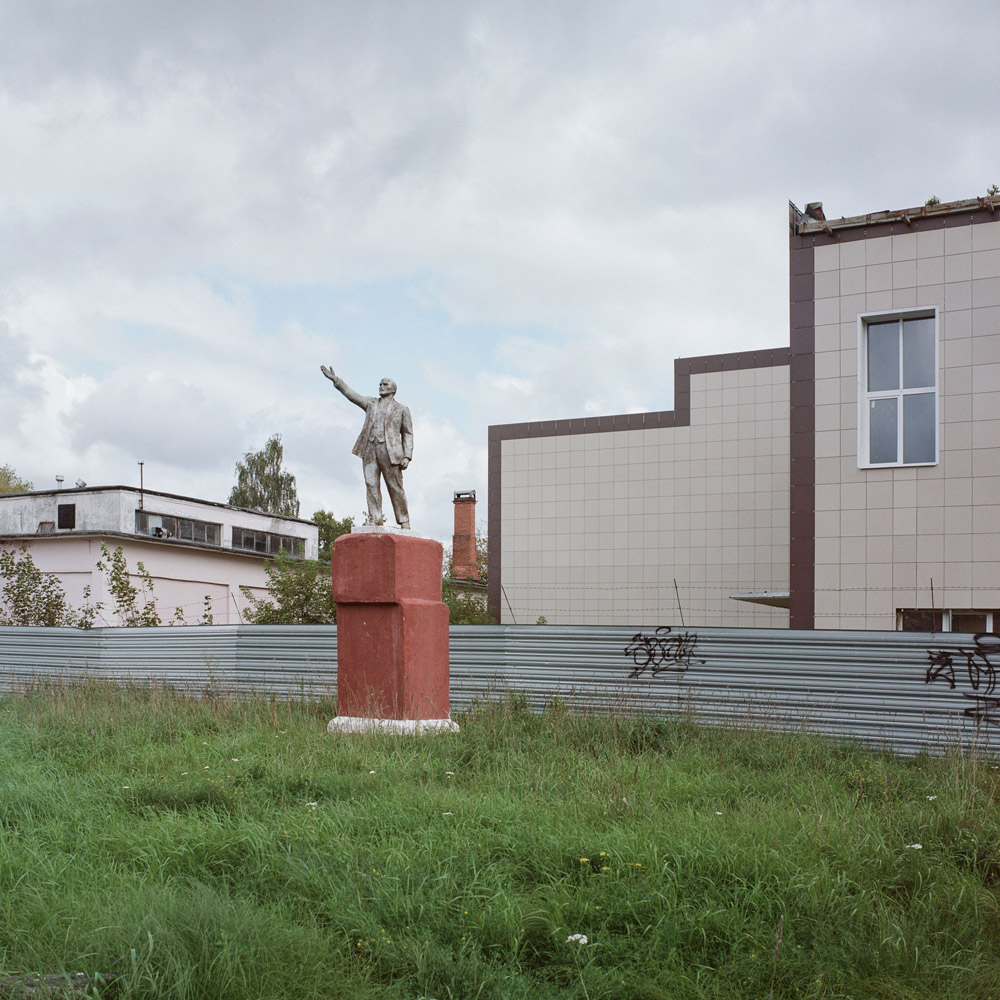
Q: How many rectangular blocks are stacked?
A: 2